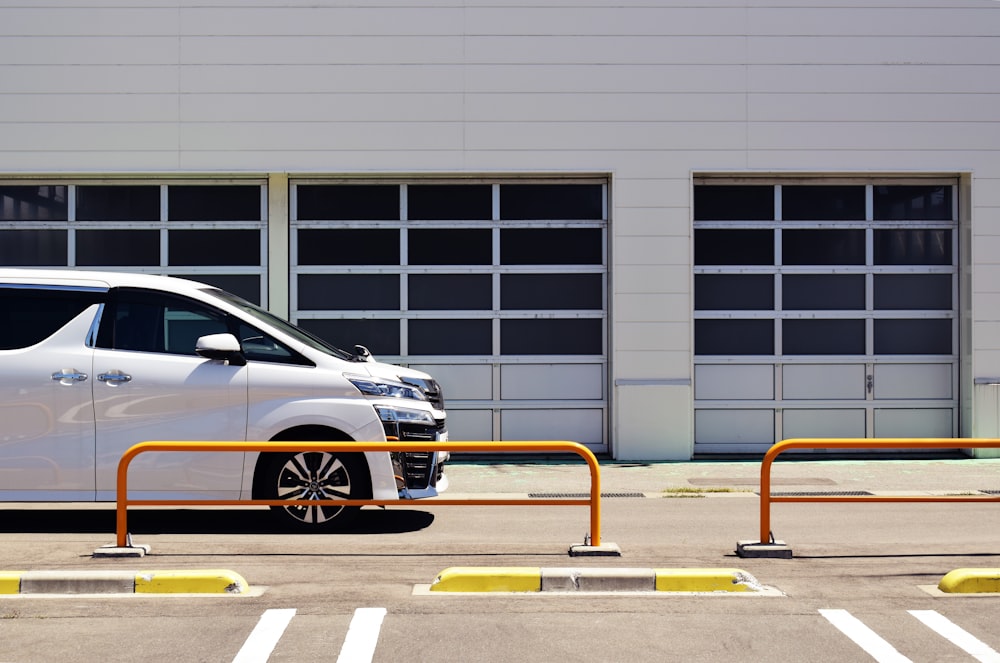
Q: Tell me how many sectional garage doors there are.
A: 3